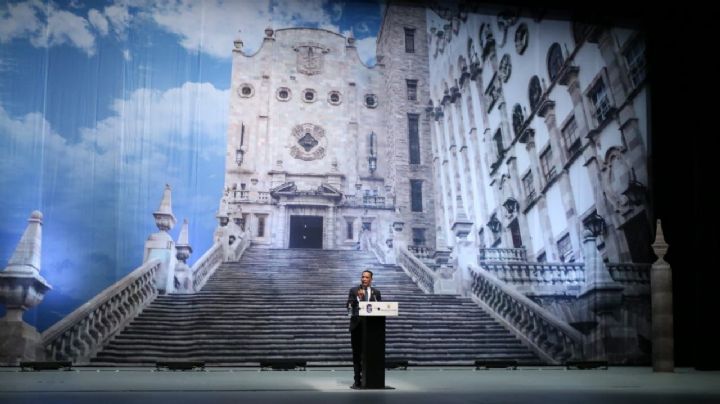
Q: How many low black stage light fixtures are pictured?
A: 6